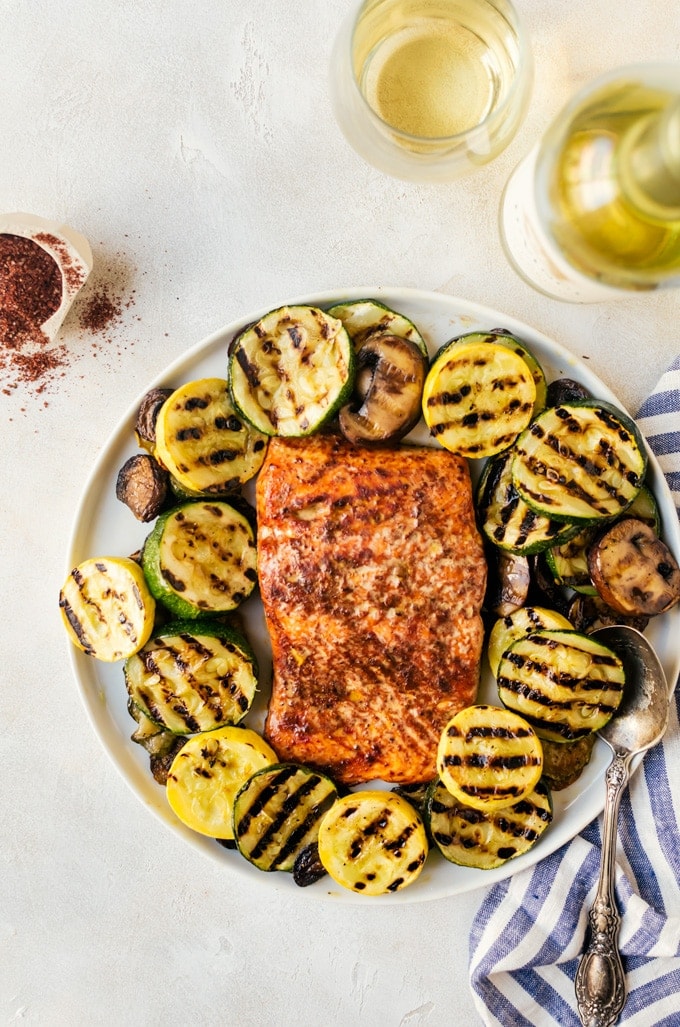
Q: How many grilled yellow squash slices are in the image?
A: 7